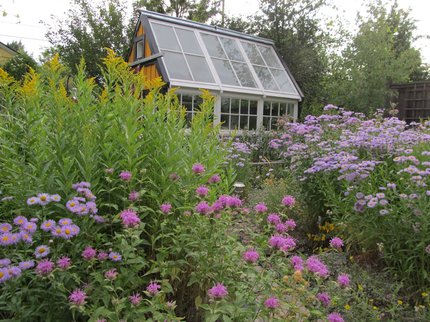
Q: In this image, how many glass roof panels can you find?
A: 12